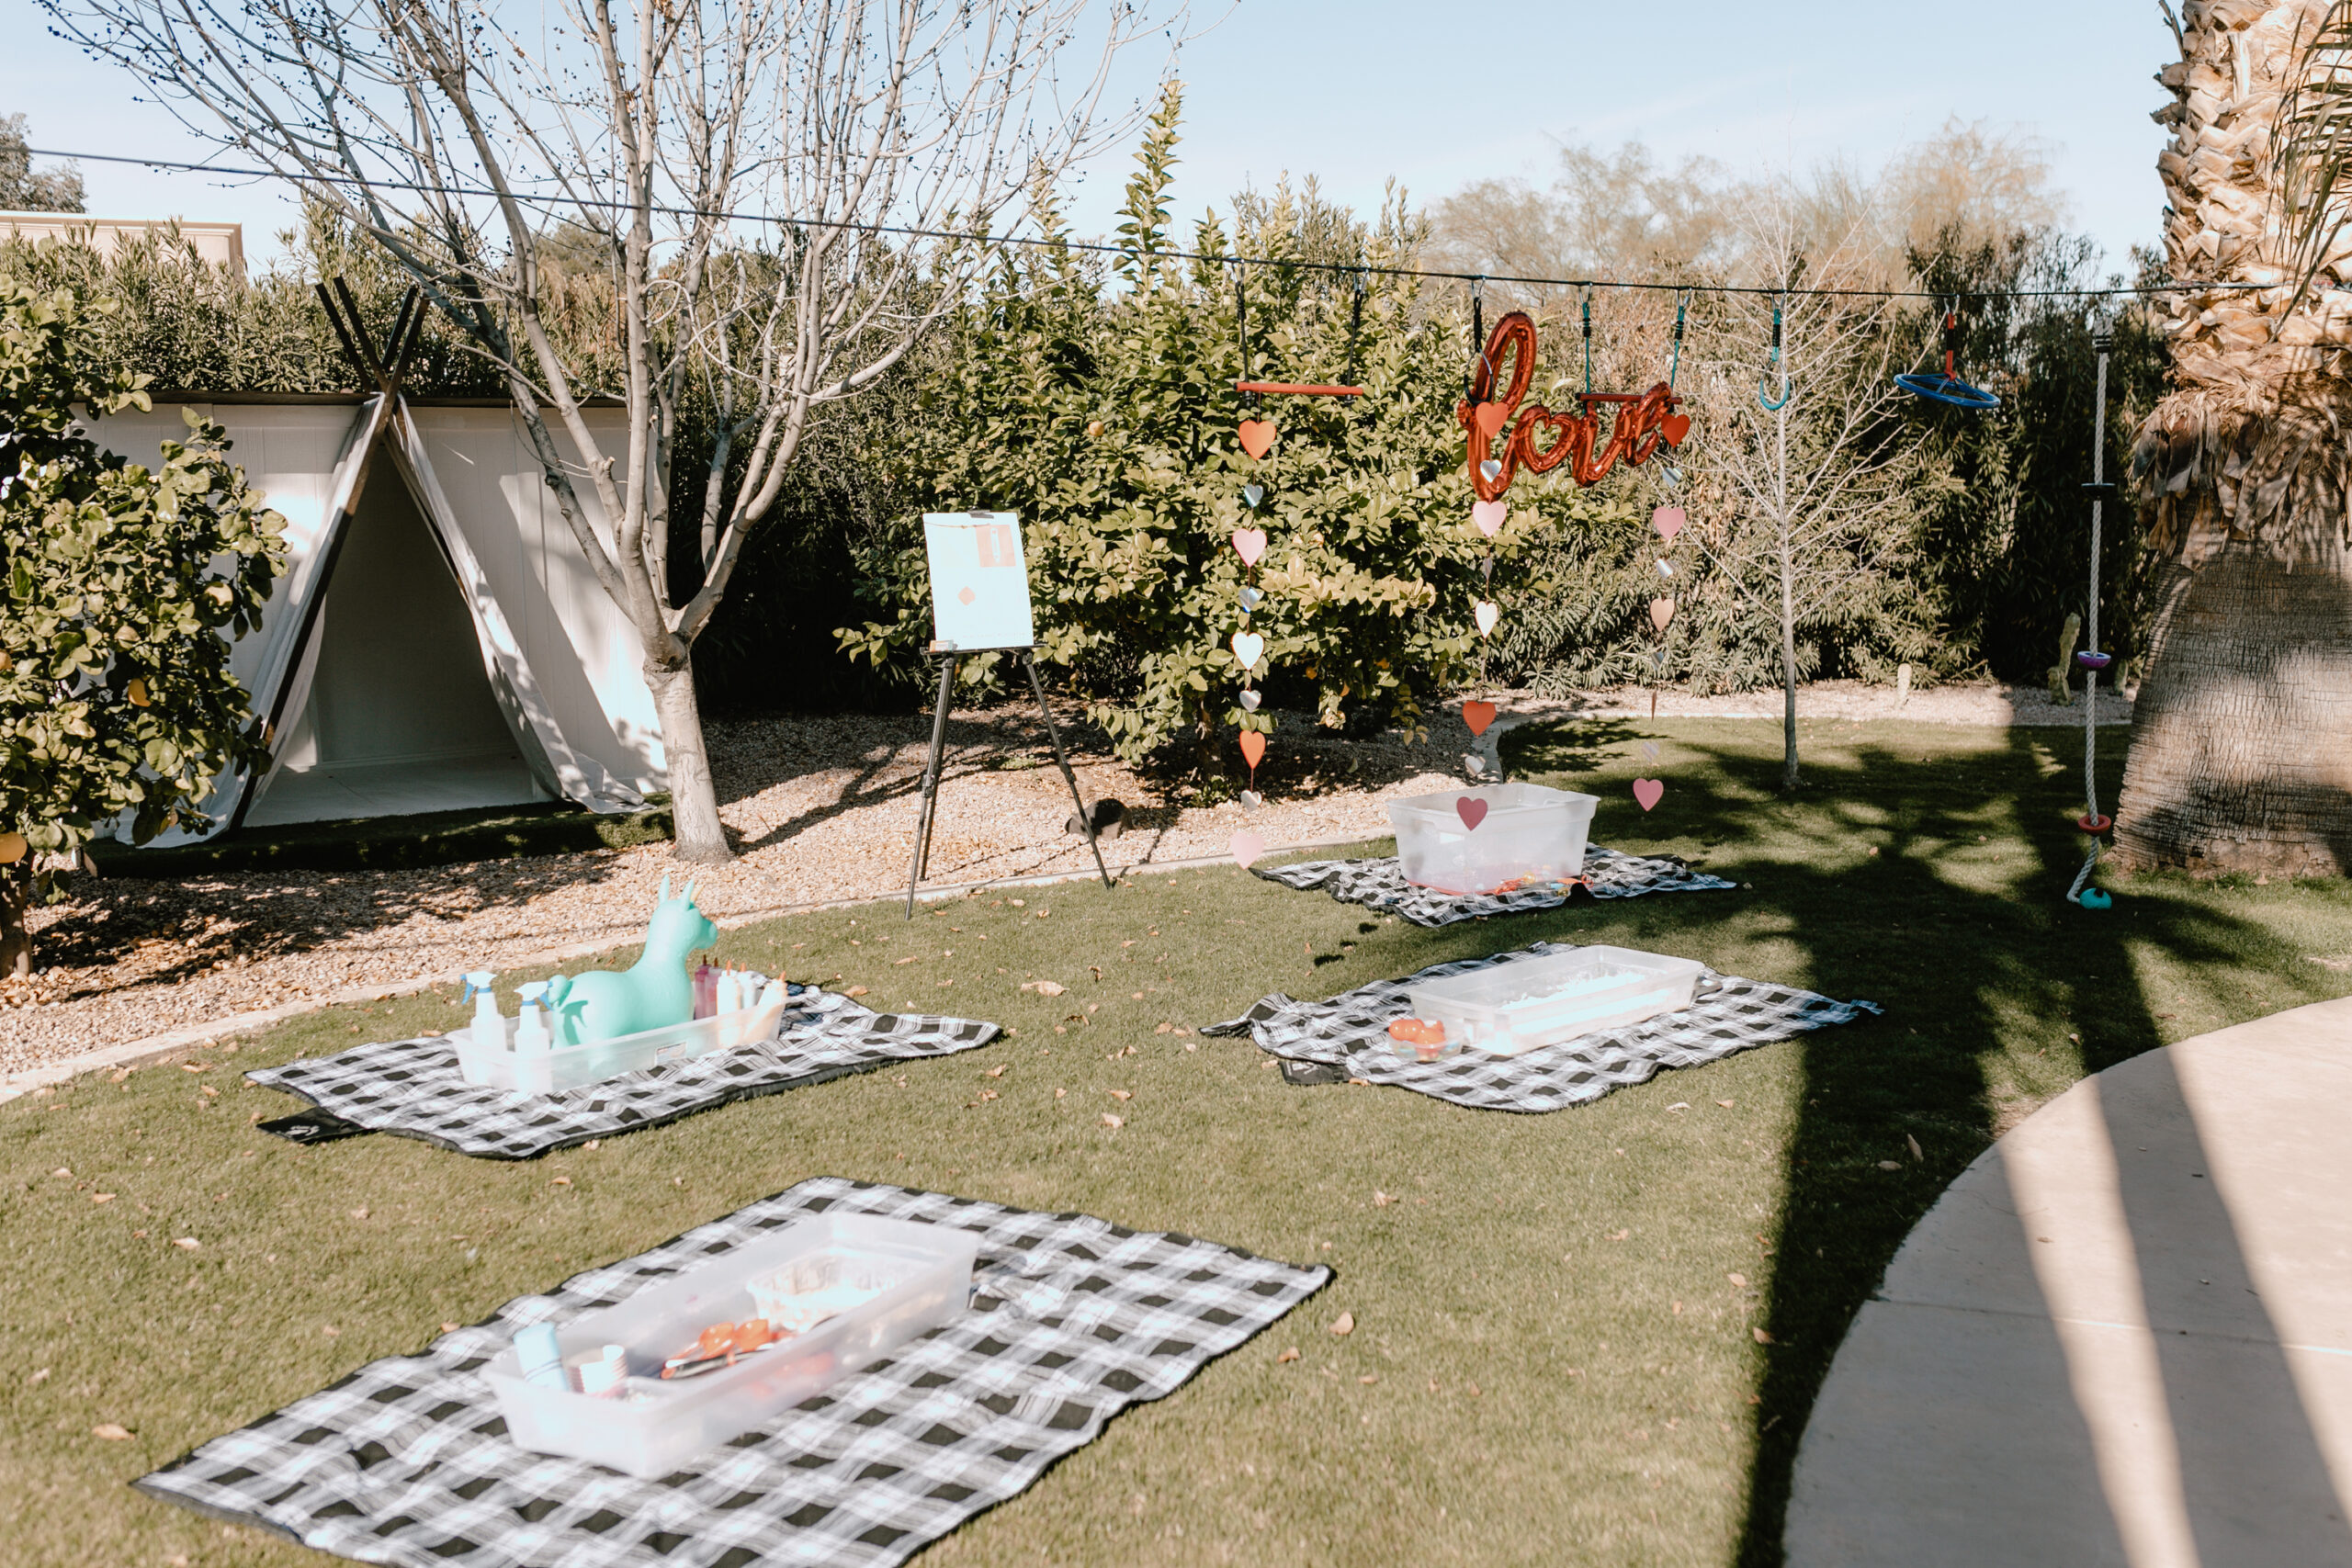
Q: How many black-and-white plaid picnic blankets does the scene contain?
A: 4